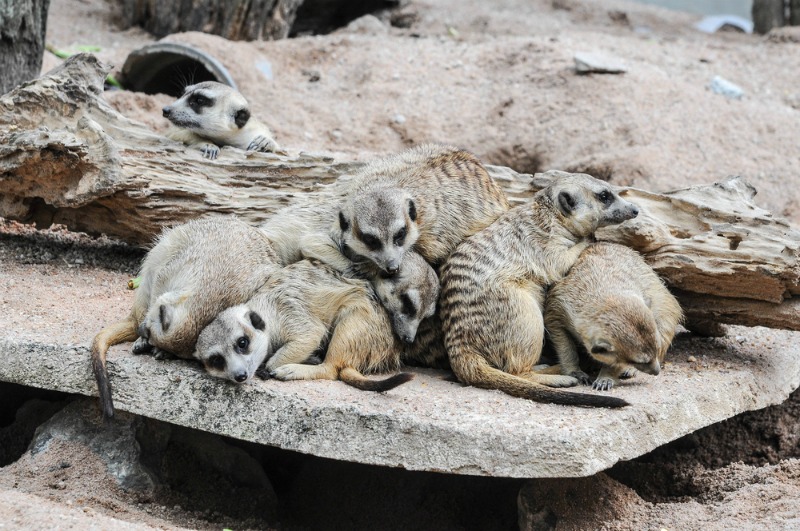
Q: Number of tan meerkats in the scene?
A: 7